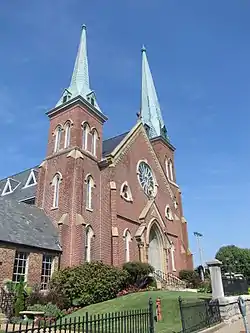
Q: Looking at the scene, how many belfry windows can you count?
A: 6